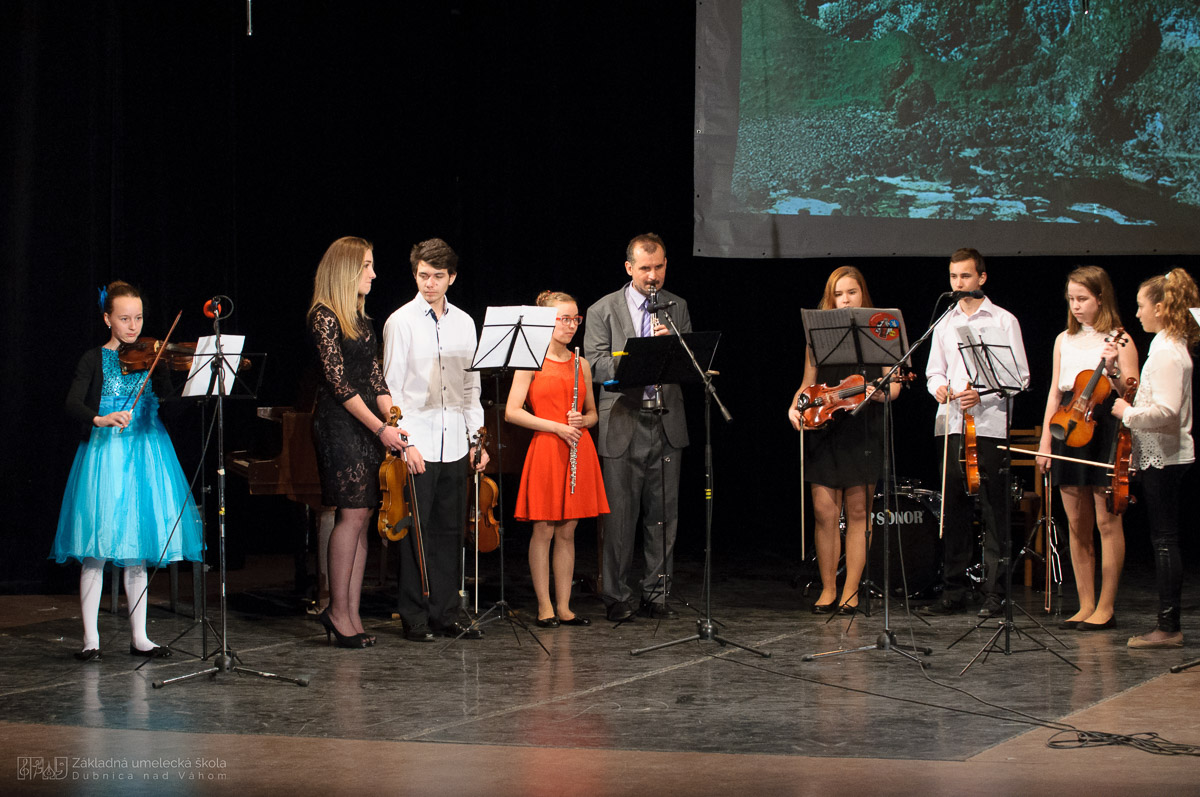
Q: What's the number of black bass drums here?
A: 1